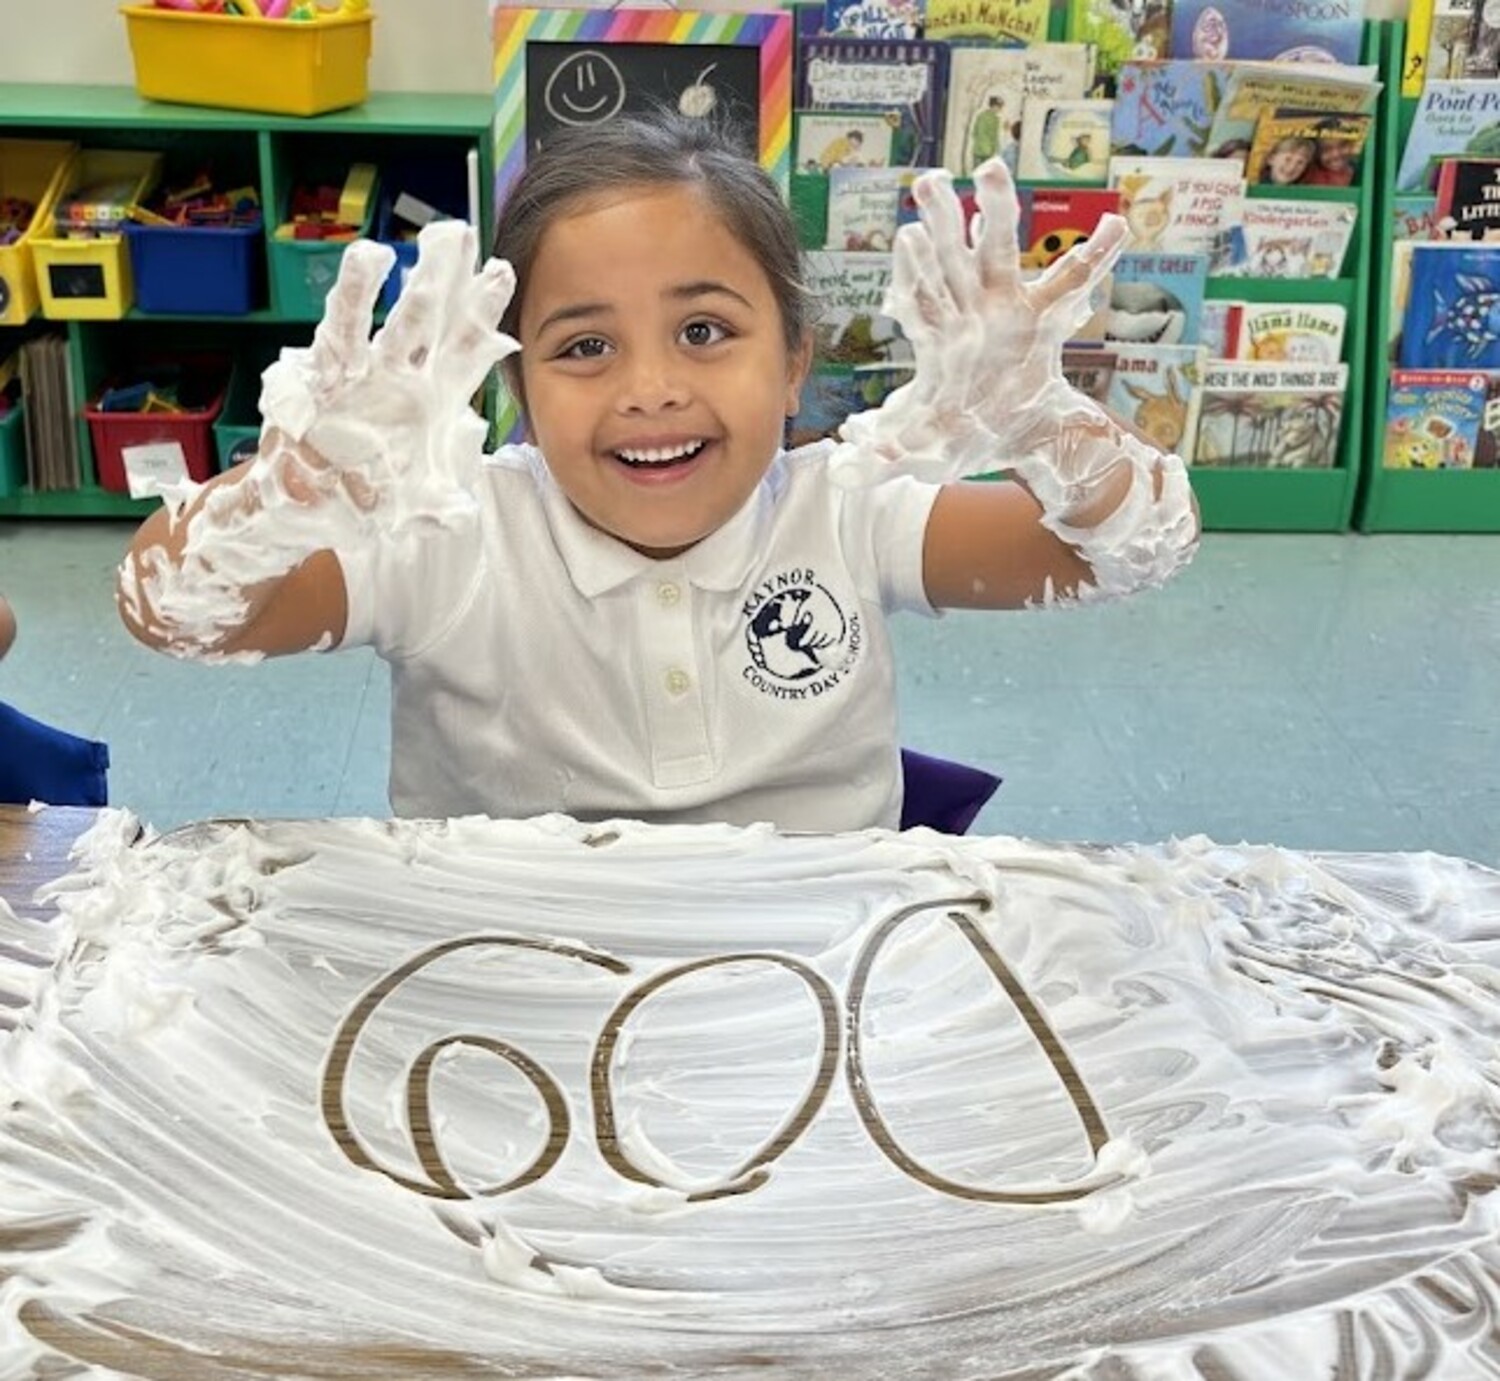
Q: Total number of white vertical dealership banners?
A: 0